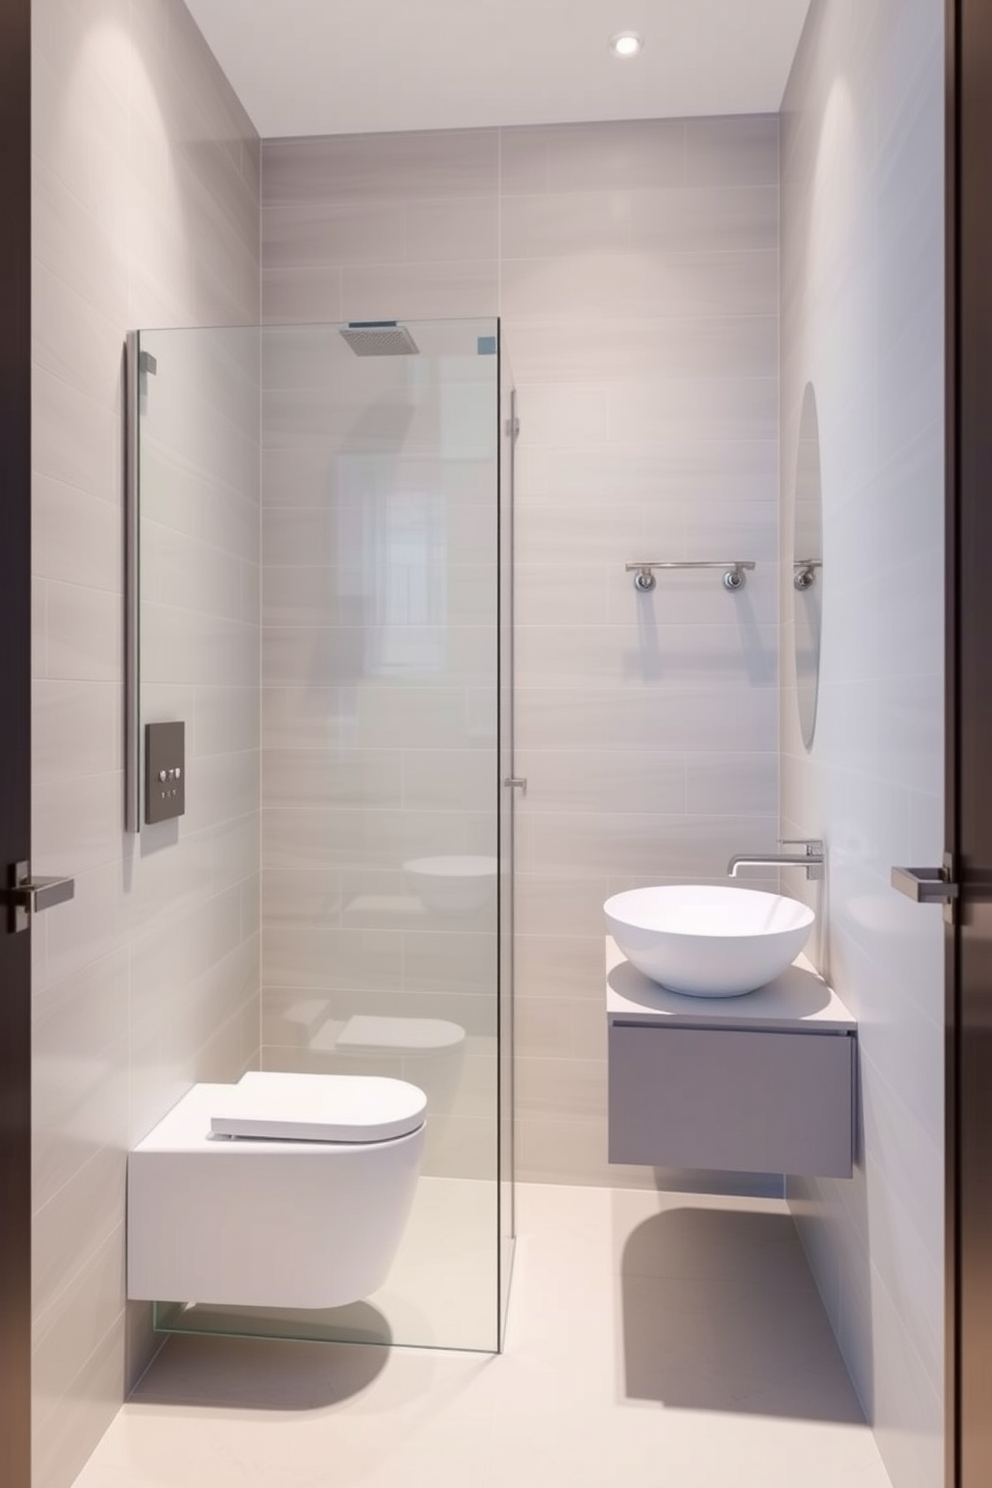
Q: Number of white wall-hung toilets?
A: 1